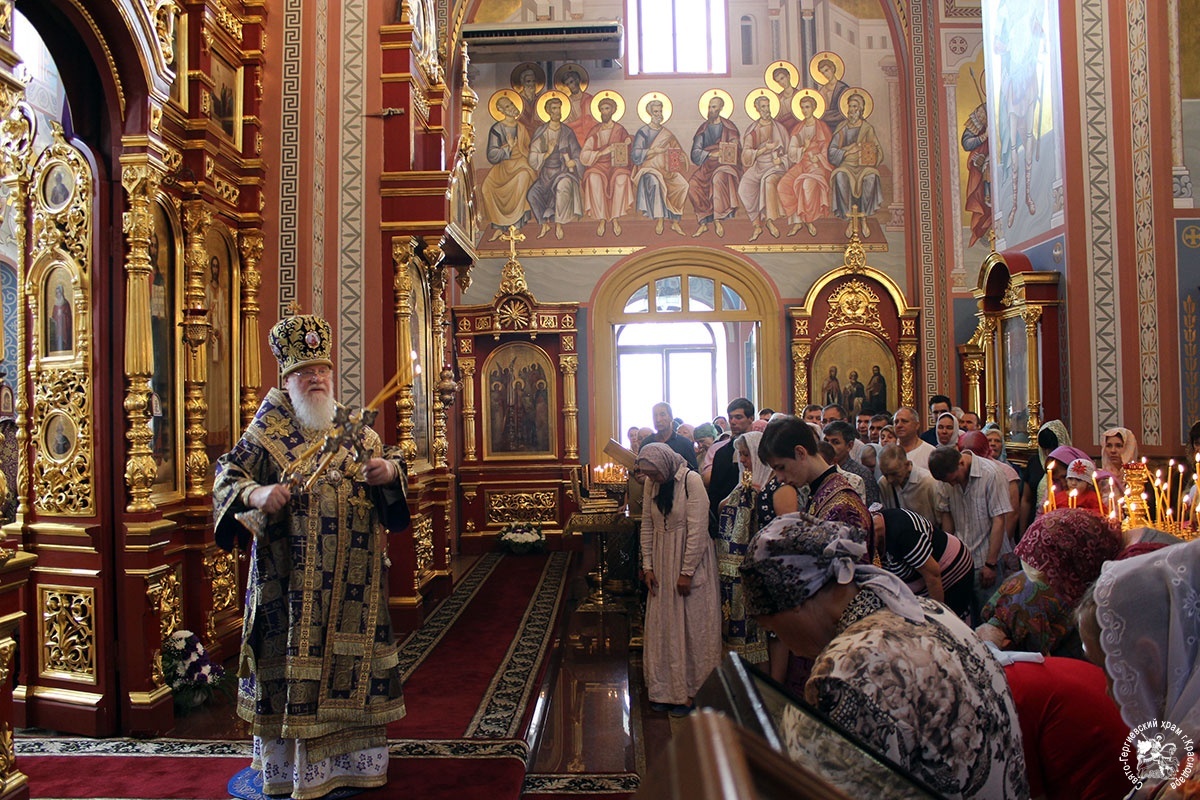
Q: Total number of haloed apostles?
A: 12